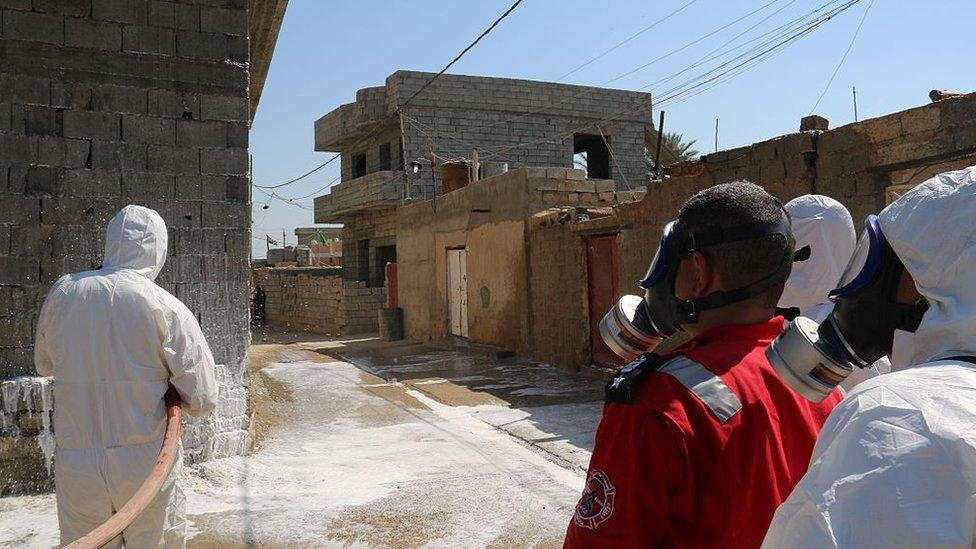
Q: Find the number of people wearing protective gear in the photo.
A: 4